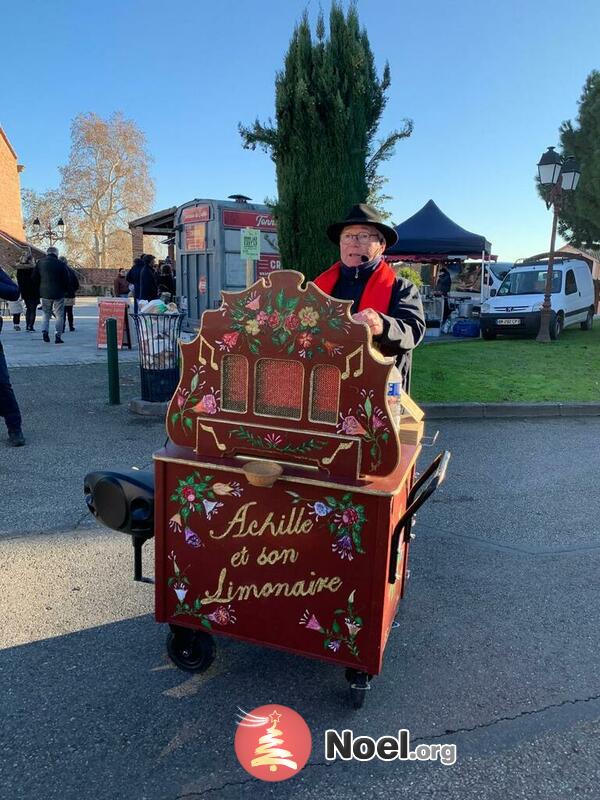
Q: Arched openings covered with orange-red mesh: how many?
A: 3